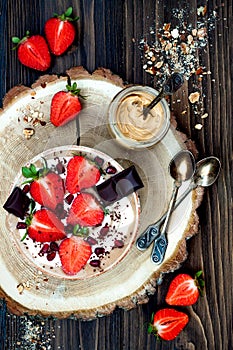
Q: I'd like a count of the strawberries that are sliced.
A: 10